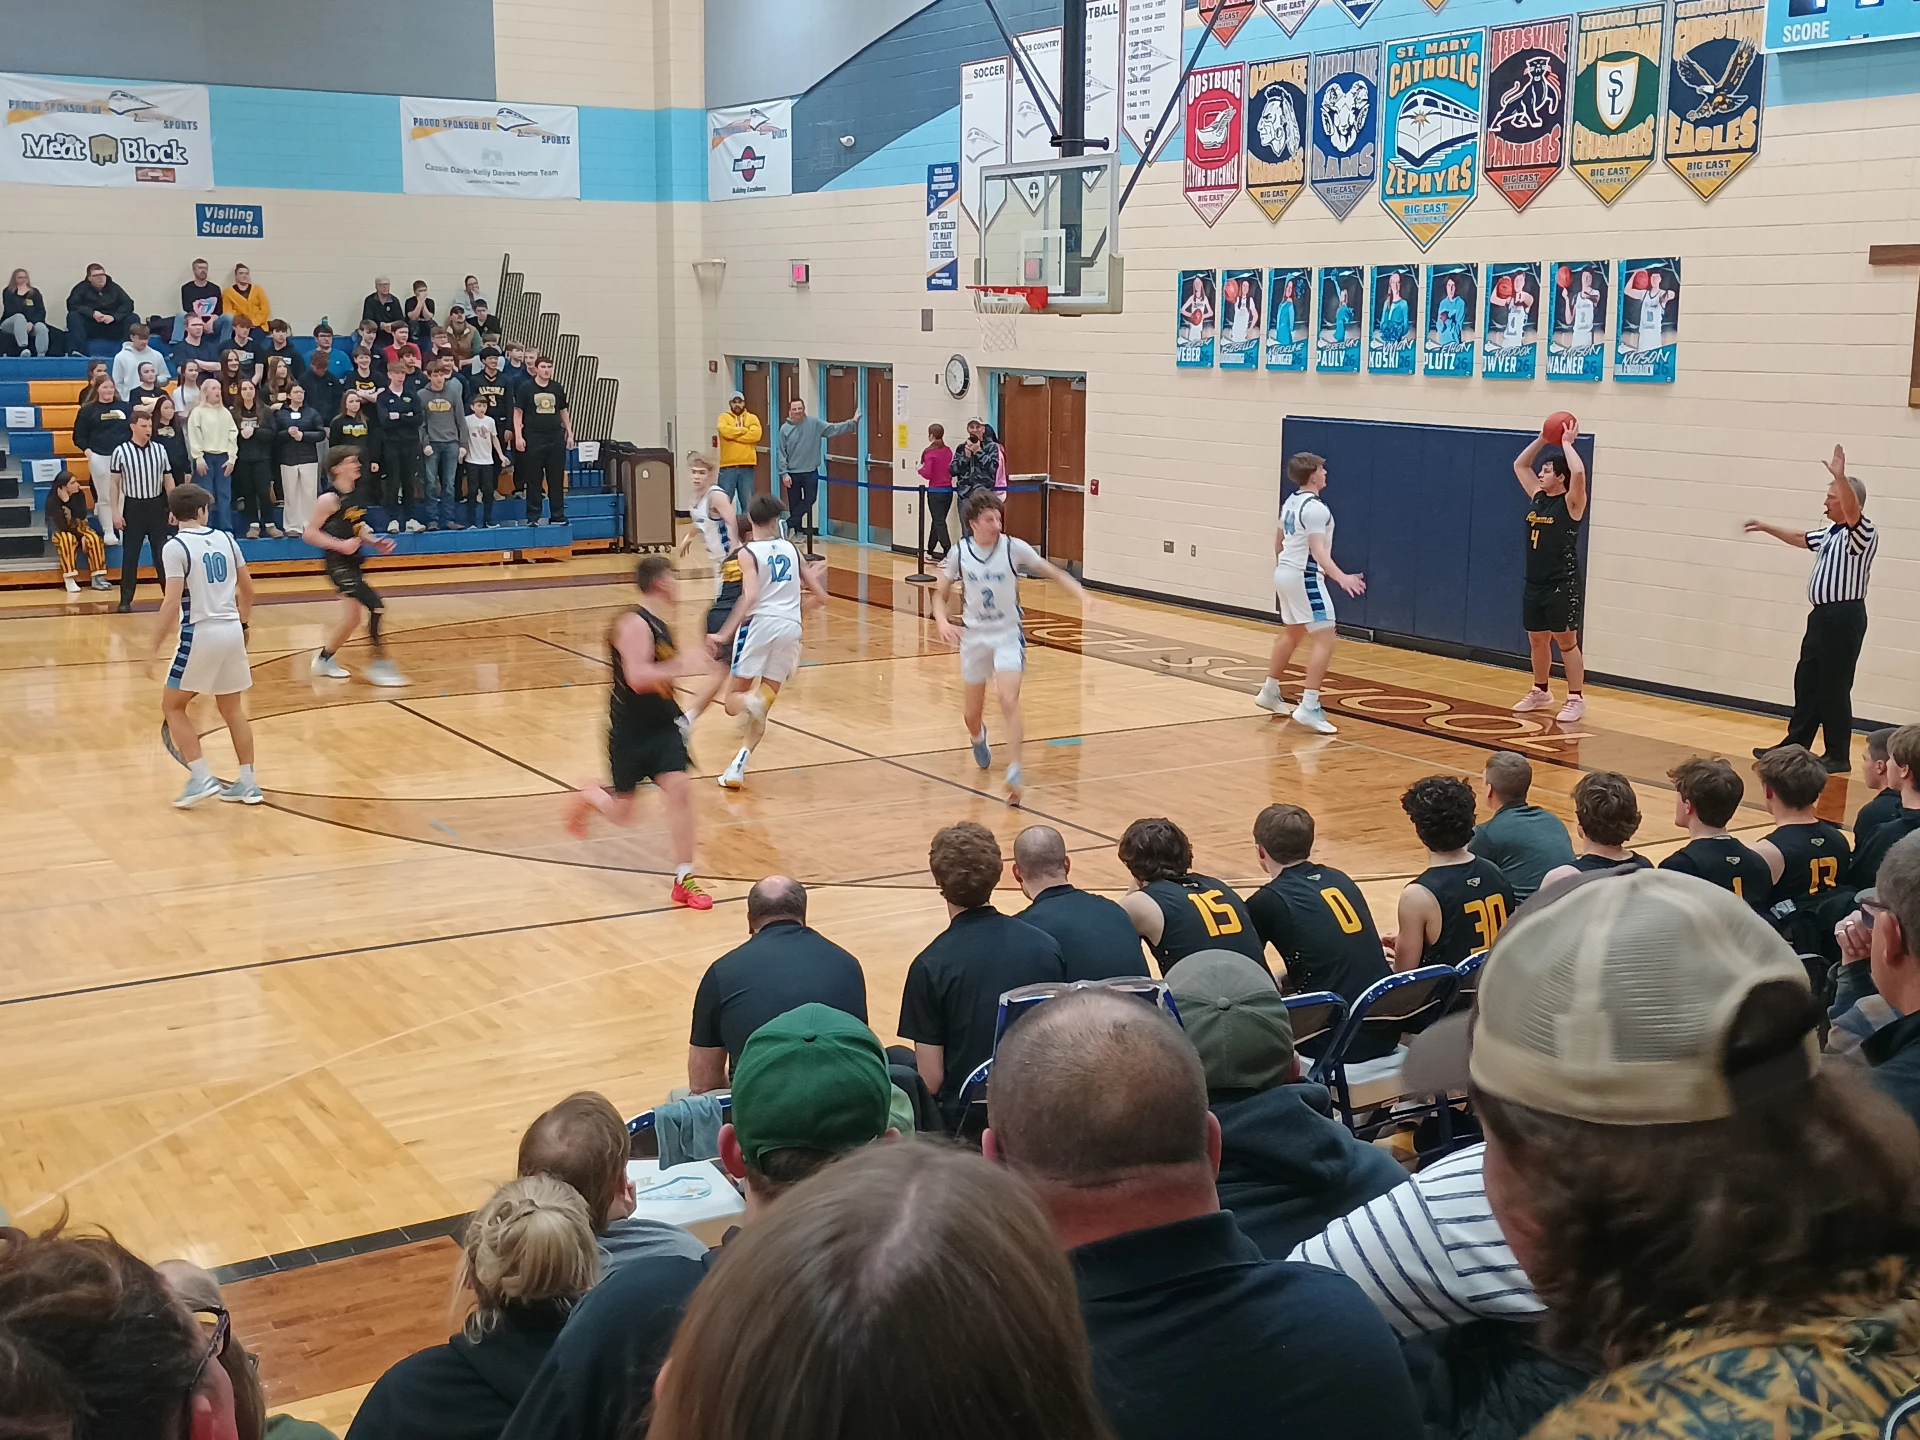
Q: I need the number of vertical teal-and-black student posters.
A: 9